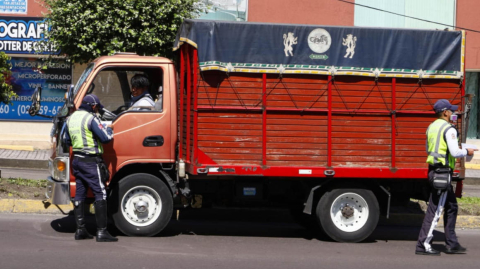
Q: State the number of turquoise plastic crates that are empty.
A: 0